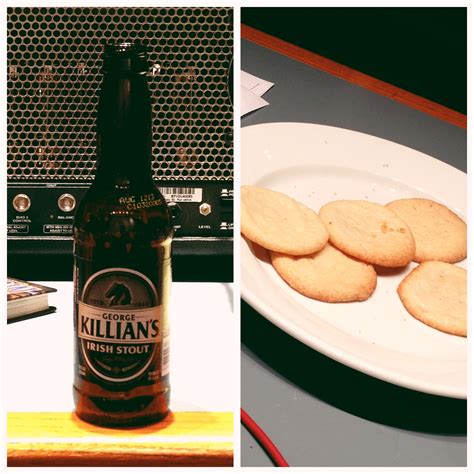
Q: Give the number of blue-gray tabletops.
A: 1